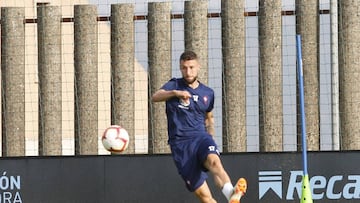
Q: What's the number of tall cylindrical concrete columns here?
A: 10